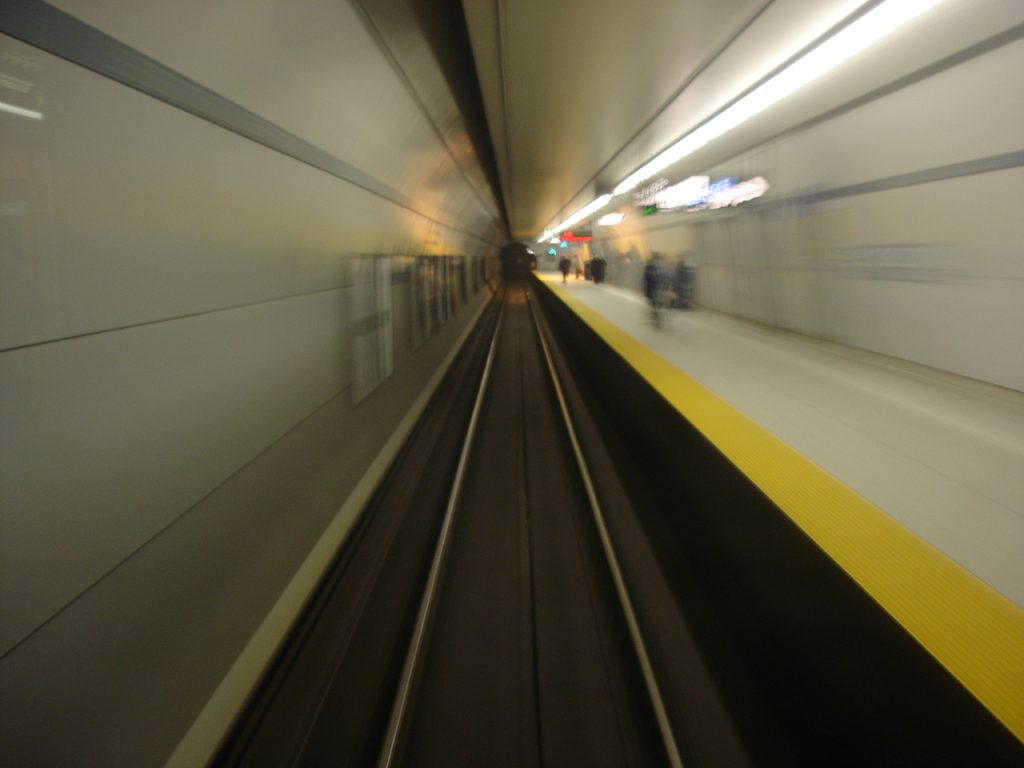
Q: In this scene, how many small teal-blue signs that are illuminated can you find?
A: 2